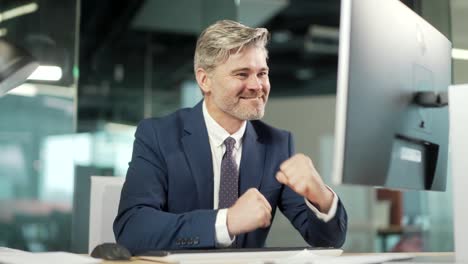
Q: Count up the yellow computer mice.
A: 0